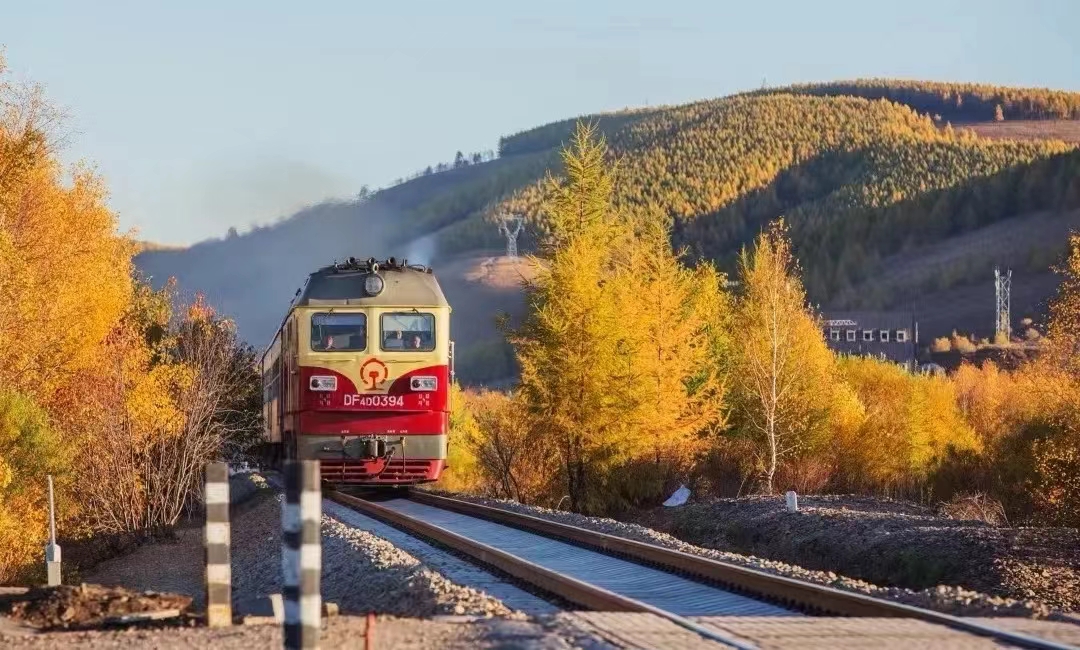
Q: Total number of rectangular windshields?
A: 2